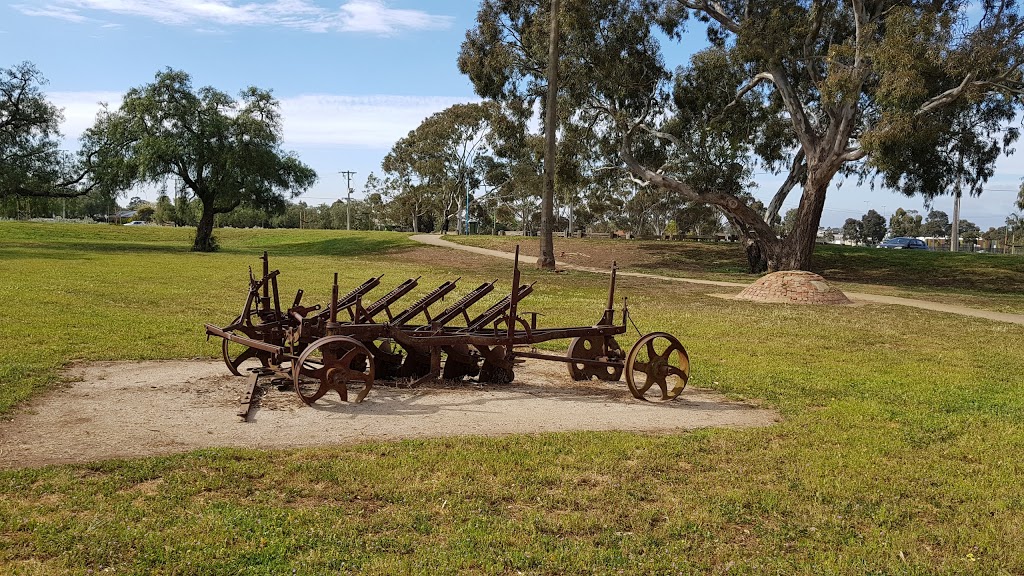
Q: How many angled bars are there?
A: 5